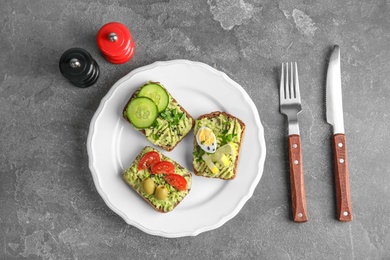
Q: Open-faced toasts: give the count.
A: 3